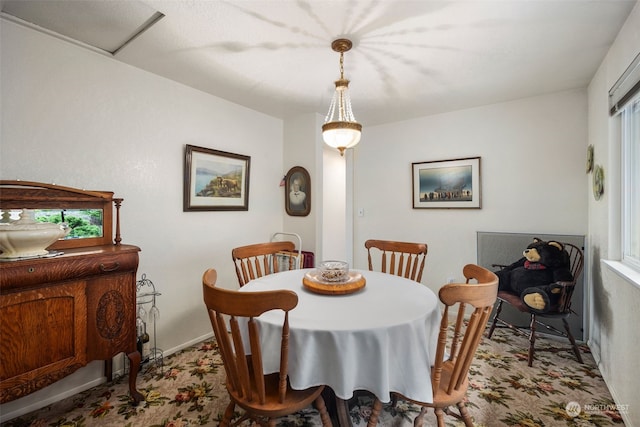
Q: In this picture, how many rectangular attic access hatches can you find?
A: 1